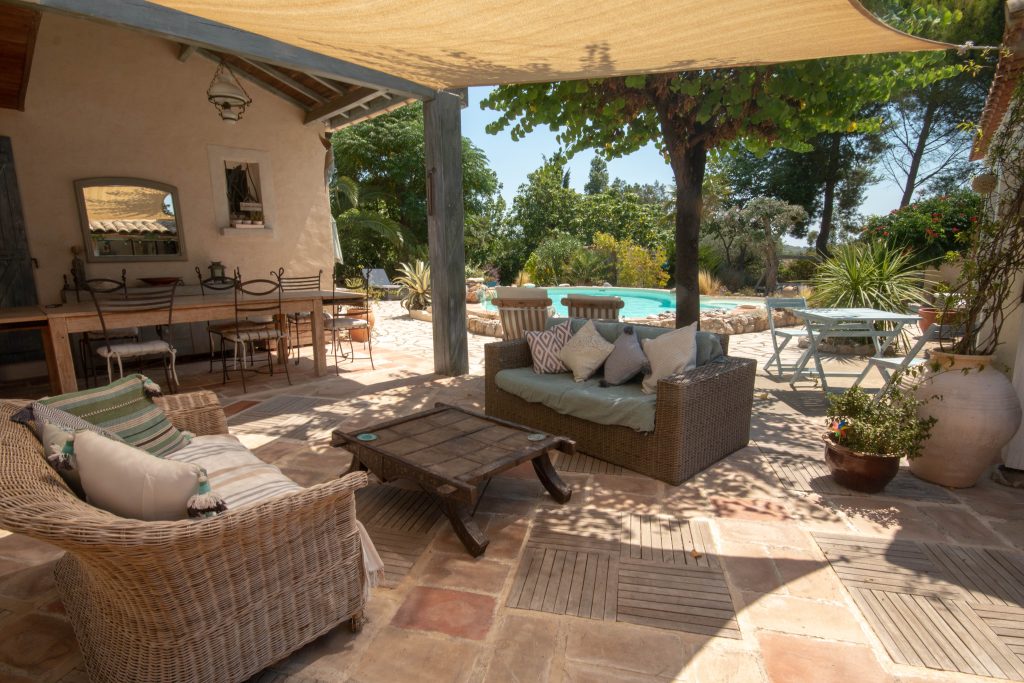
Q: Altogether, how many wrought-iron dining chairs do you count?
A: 6